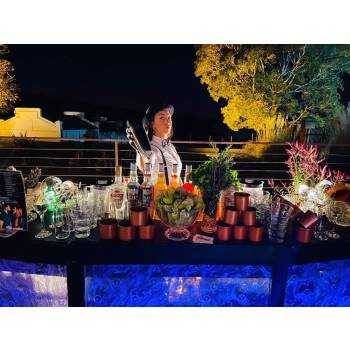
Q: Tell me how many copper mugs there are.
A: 12